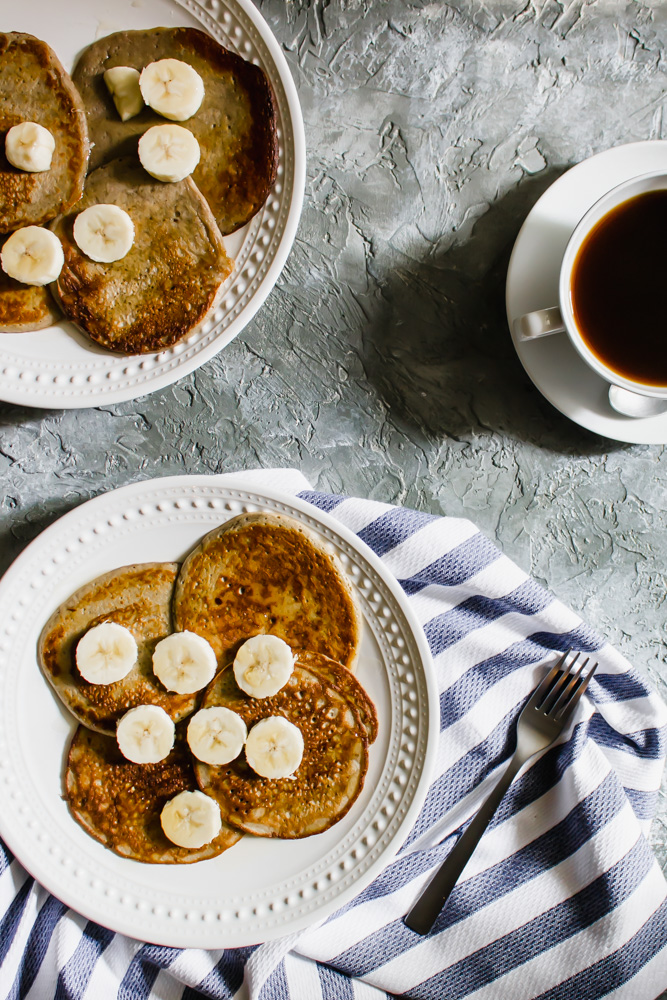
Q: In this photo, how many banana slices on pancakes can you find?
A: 13